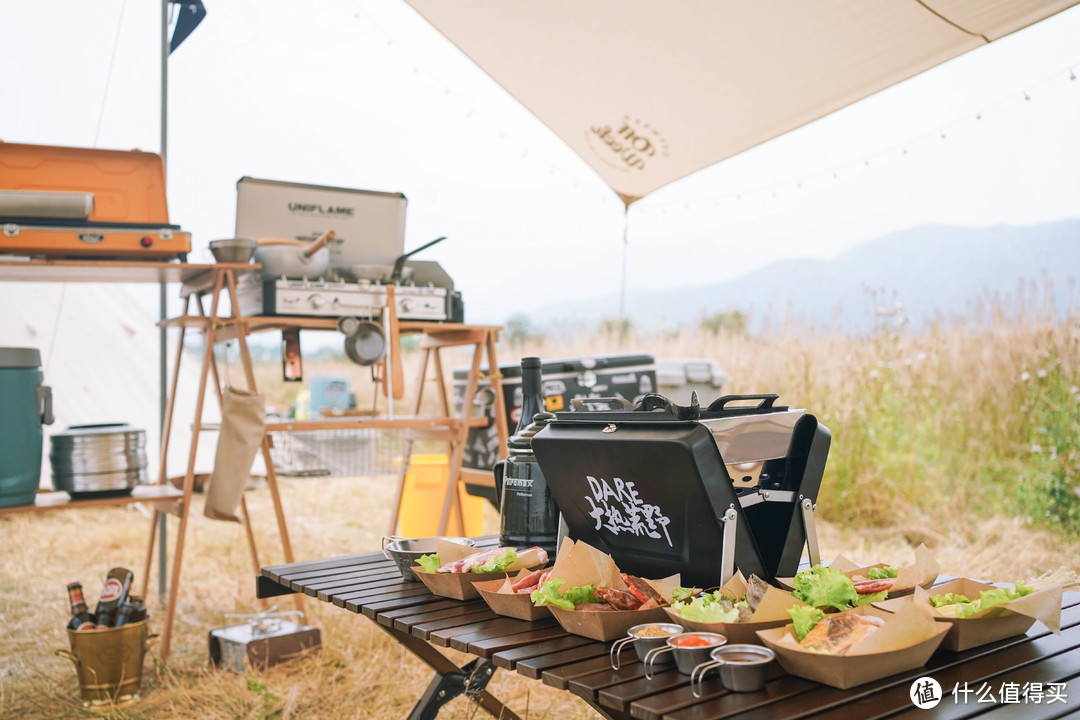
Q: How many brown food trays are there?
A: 7